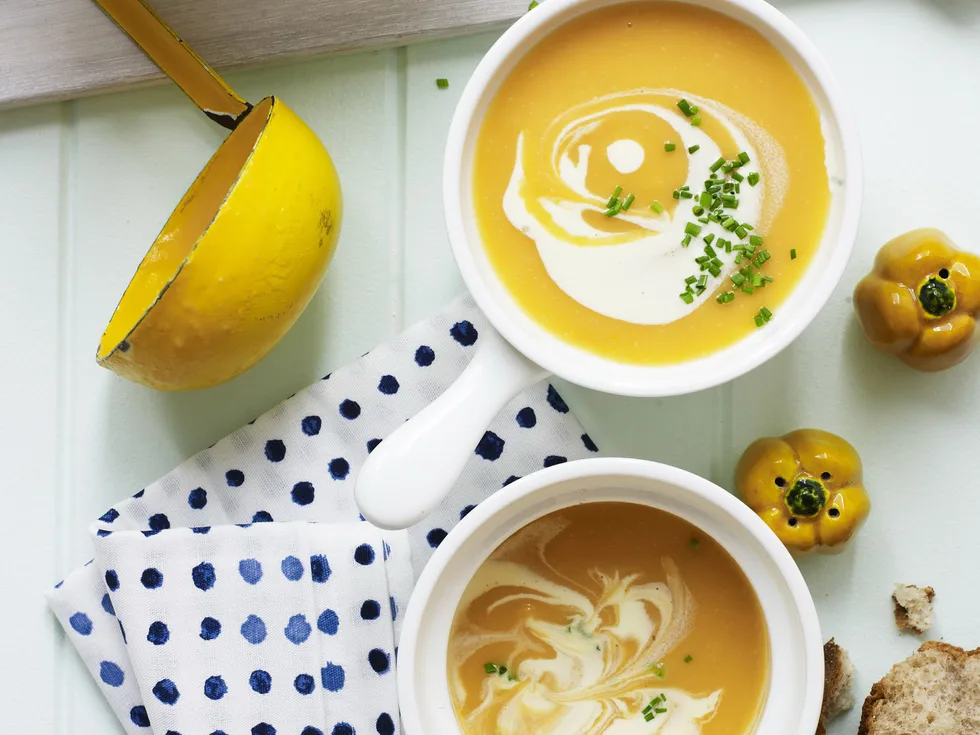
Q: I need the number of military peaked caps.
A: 0